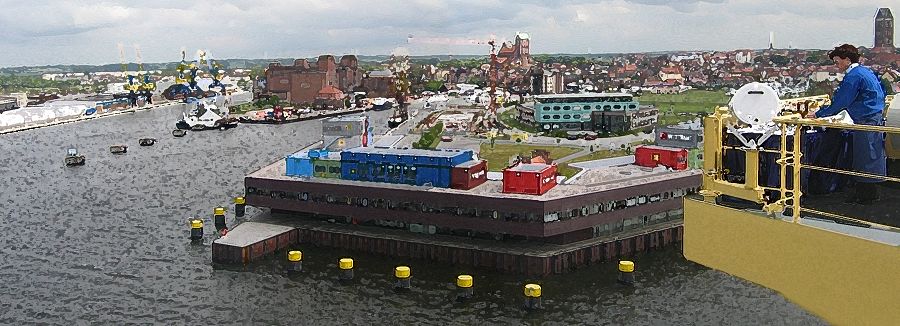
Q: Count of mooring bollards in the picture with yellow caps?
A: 9